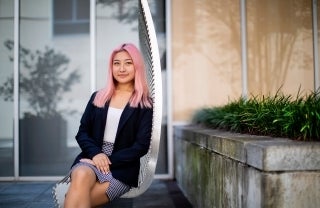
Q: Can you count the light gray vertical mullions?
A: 5